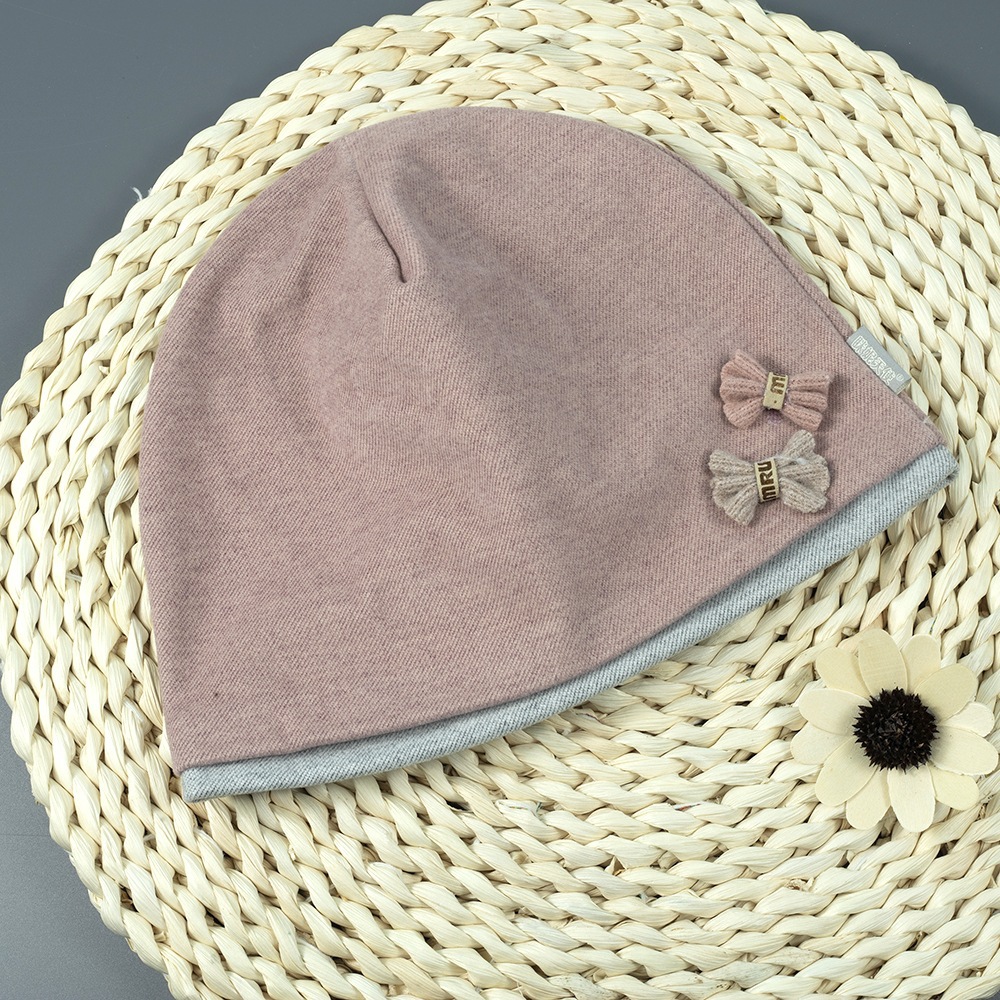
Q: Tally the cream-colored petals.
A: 12